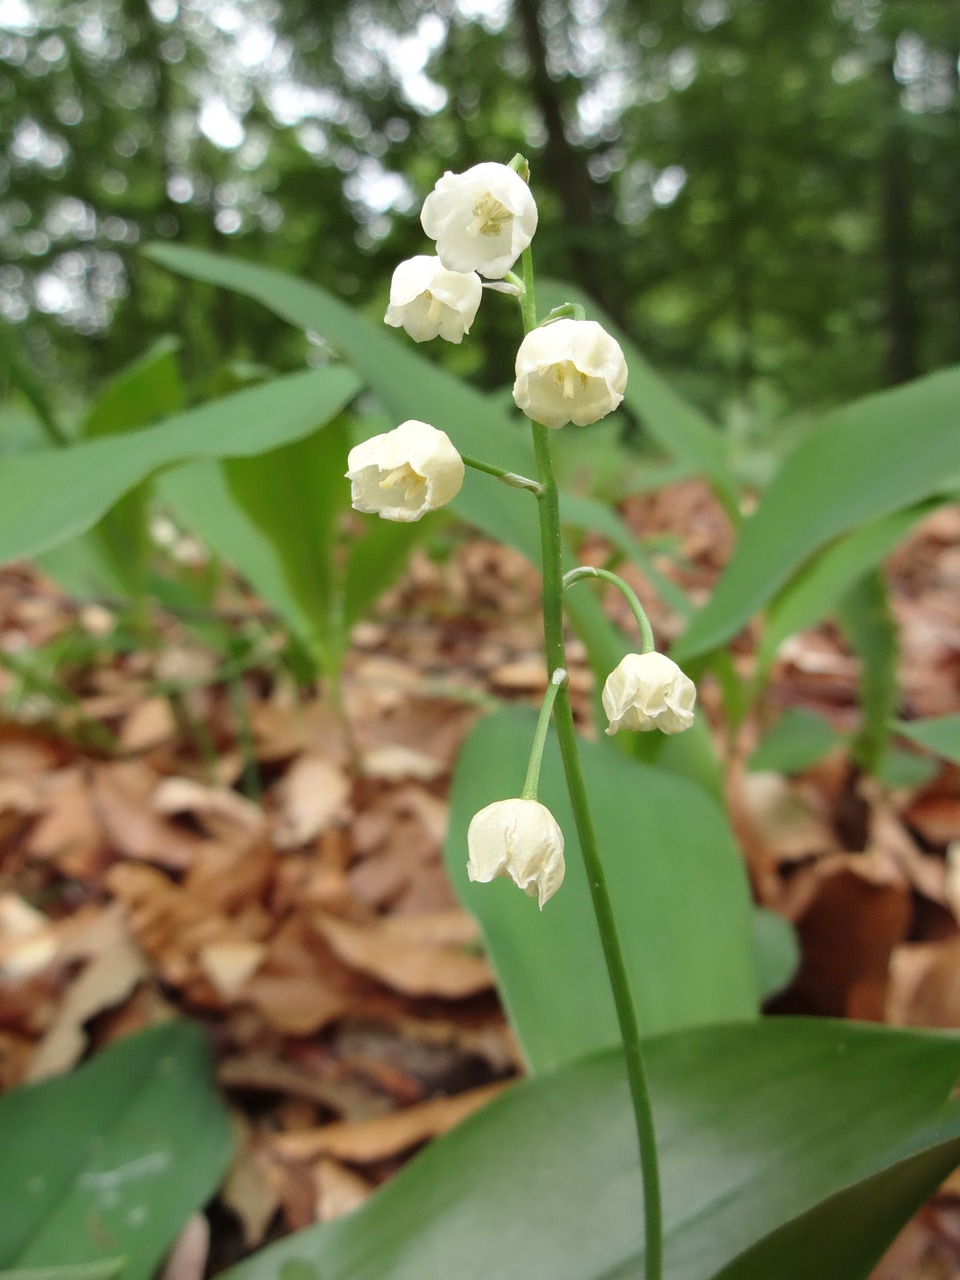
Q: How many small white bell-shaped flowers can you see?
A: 6